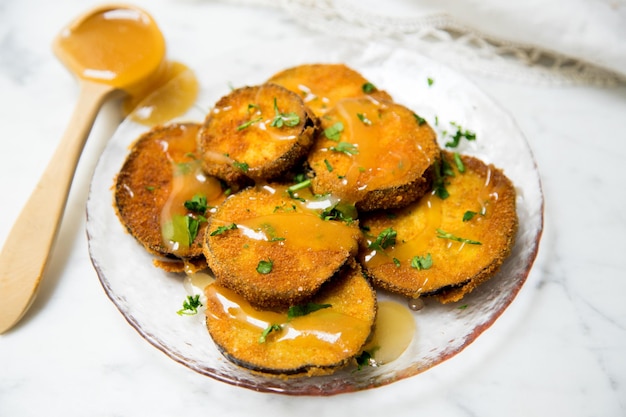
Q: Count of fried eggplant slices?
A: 7